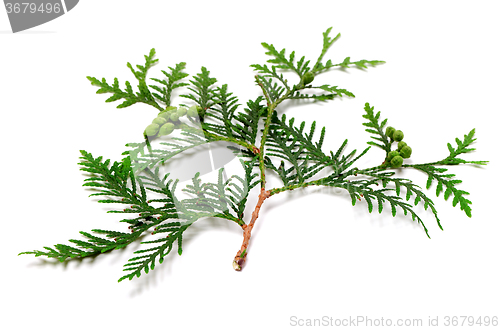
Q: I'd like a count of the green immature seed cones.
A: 15